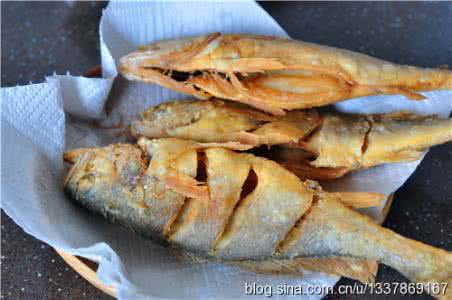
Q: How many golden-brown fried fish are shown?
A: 3